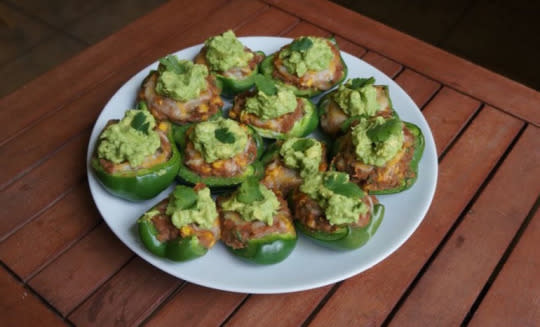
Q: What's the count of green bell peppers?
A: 12